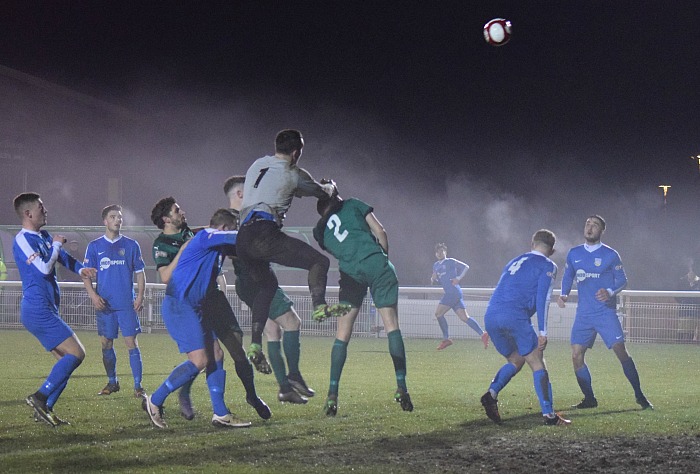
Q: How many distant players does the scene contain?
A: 1